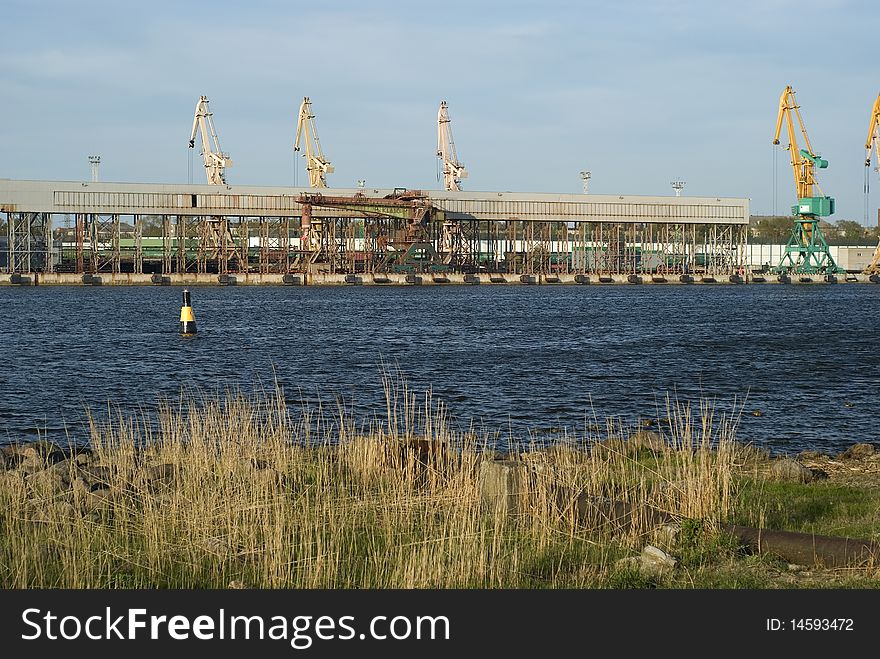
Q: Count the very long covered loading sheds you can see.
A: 1